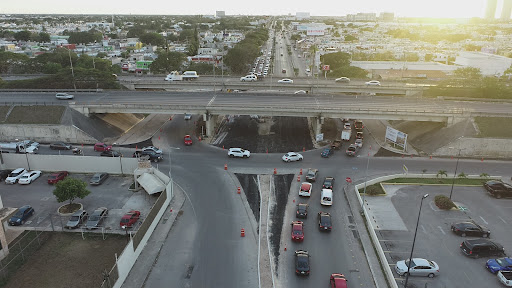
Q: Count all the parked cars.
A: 15